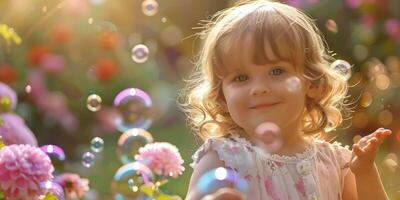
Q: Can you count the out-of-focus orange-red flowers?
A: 5